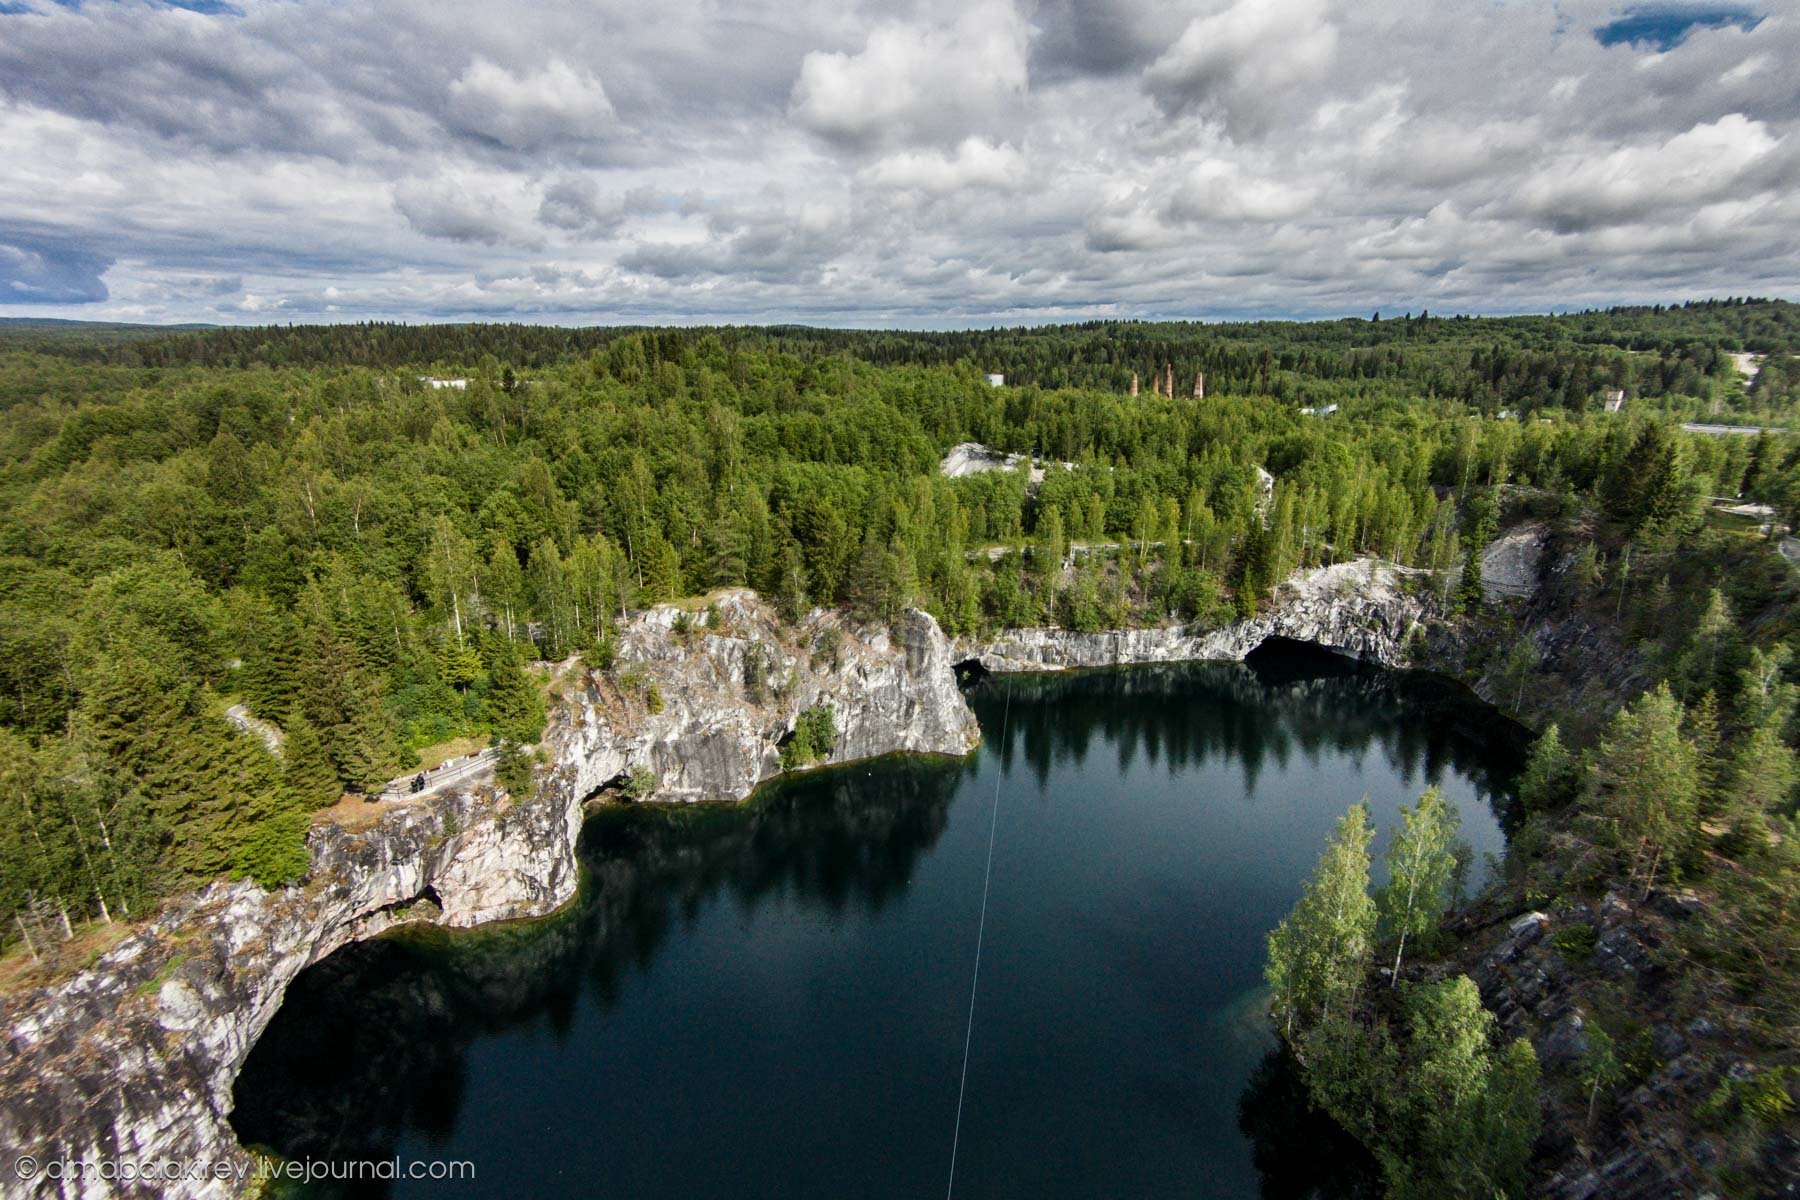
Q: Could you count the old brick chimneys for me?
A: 4